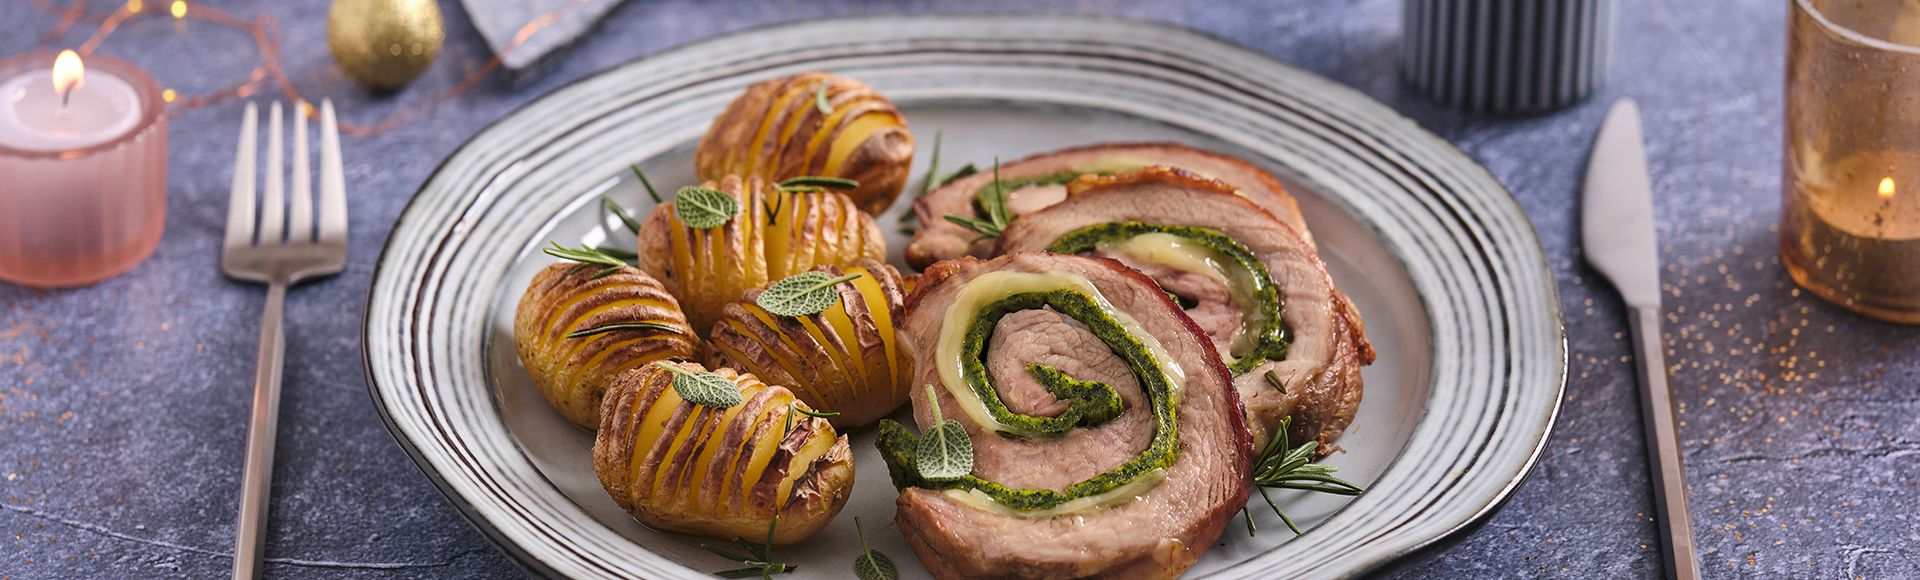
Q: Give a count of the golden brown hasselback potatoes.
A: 5